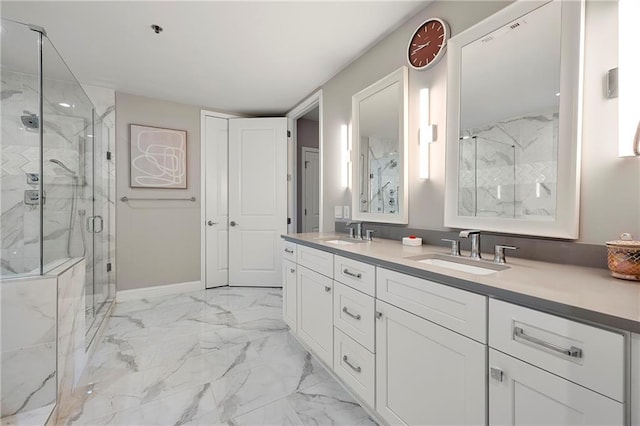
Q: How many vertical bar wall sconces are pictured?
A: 3